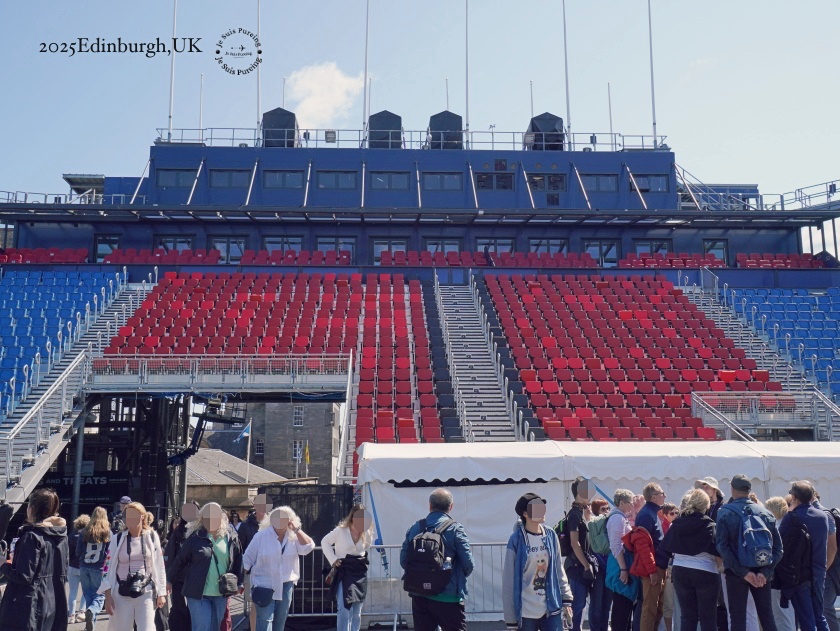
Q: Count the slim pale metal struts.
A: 11